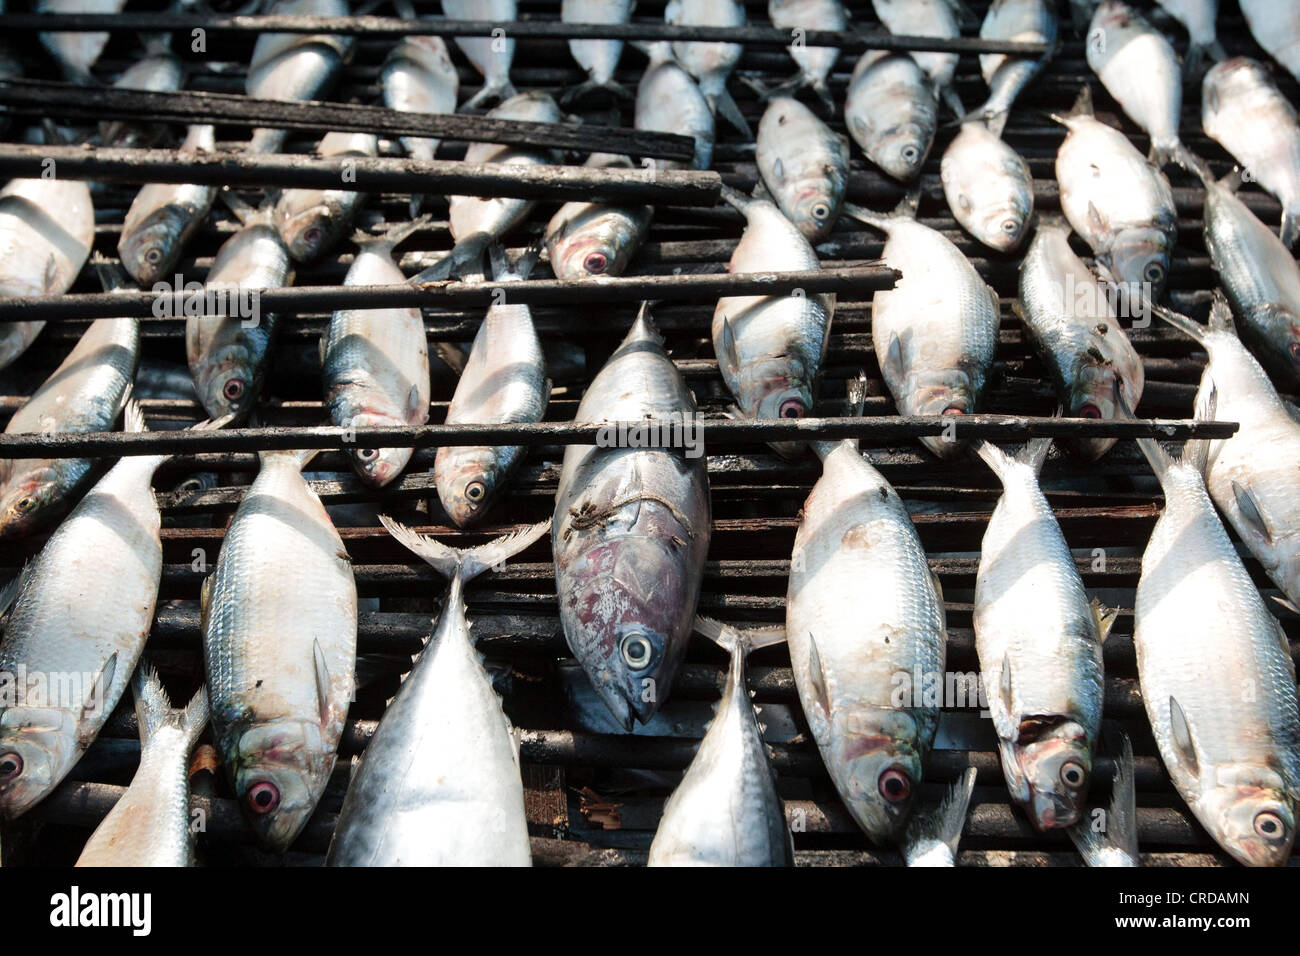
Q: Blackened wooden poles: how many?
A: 5